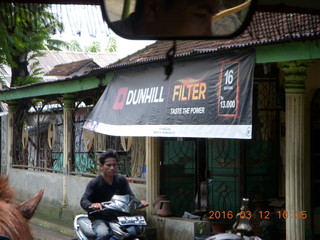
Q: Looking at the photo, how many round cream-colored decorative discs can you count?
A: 4